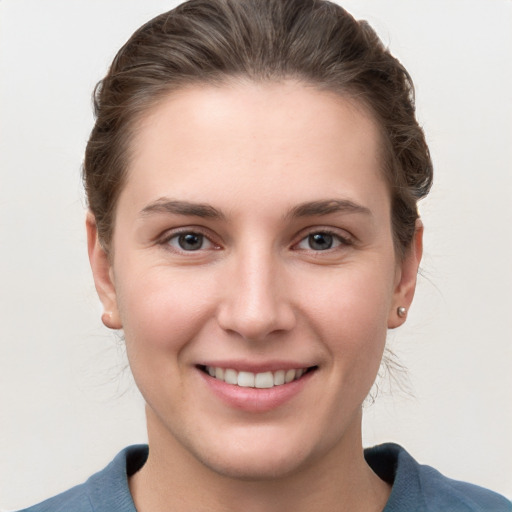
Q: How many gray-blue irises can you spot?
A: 2